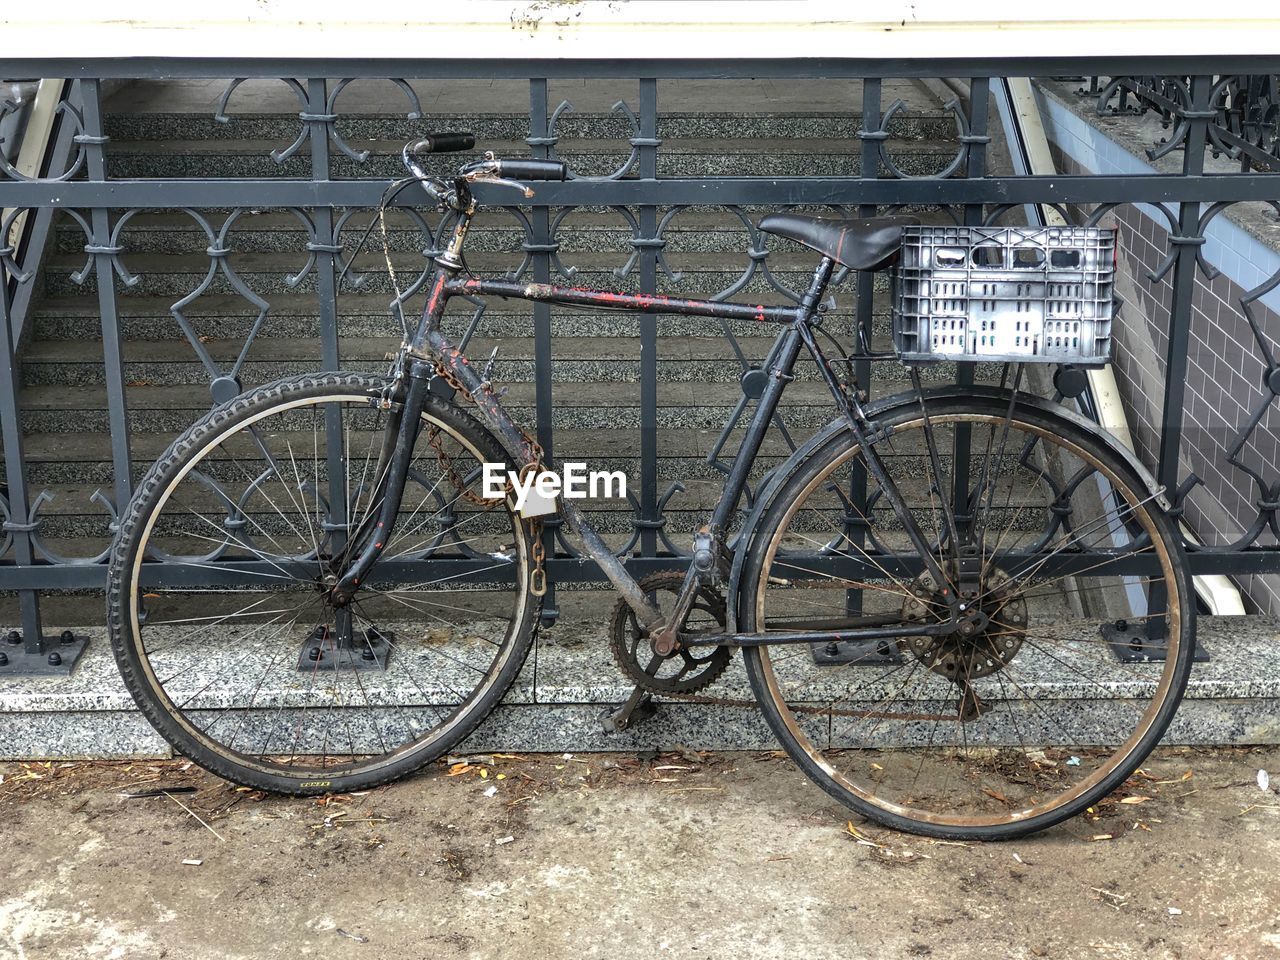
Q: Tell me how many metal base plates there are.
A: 4